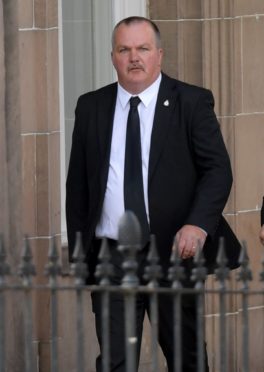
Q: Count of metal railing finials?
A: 11